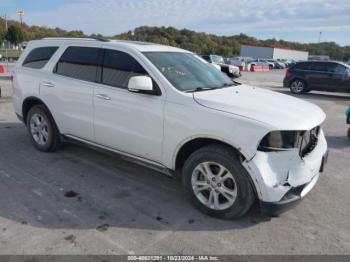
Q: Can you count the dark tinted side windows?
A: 3